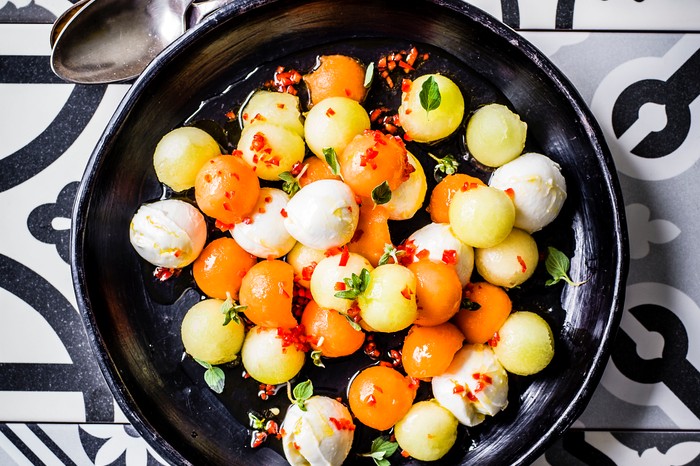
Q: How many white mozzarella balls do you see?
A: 7